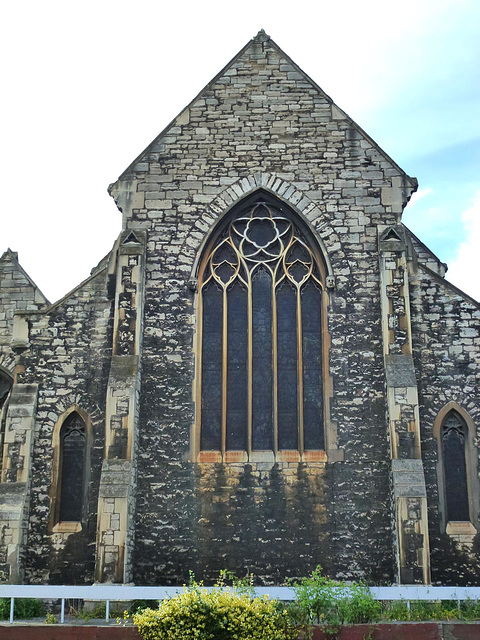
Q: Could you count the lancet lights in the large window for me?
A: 5